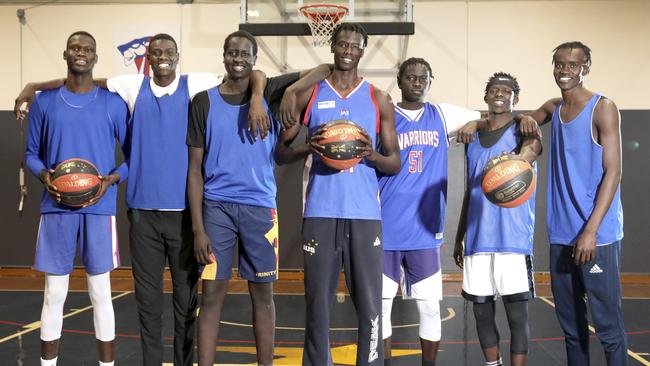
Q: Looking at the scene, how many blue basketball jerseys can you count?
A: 7